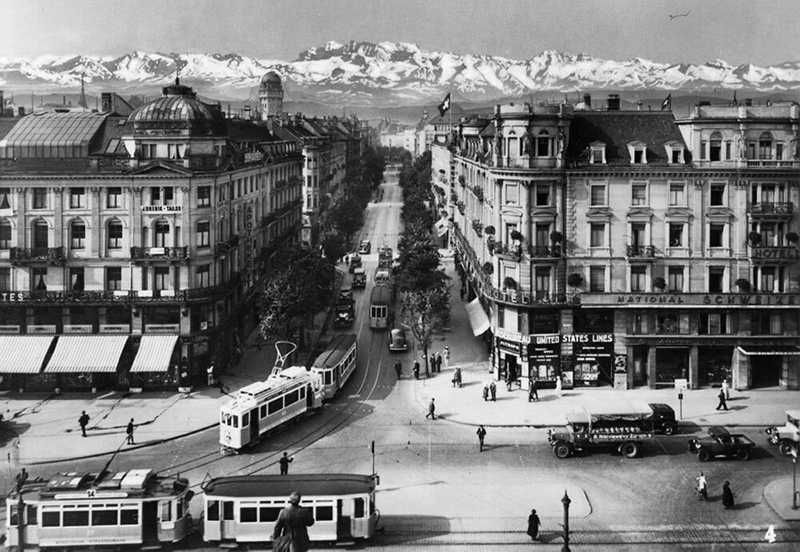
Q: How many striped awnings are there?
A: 3